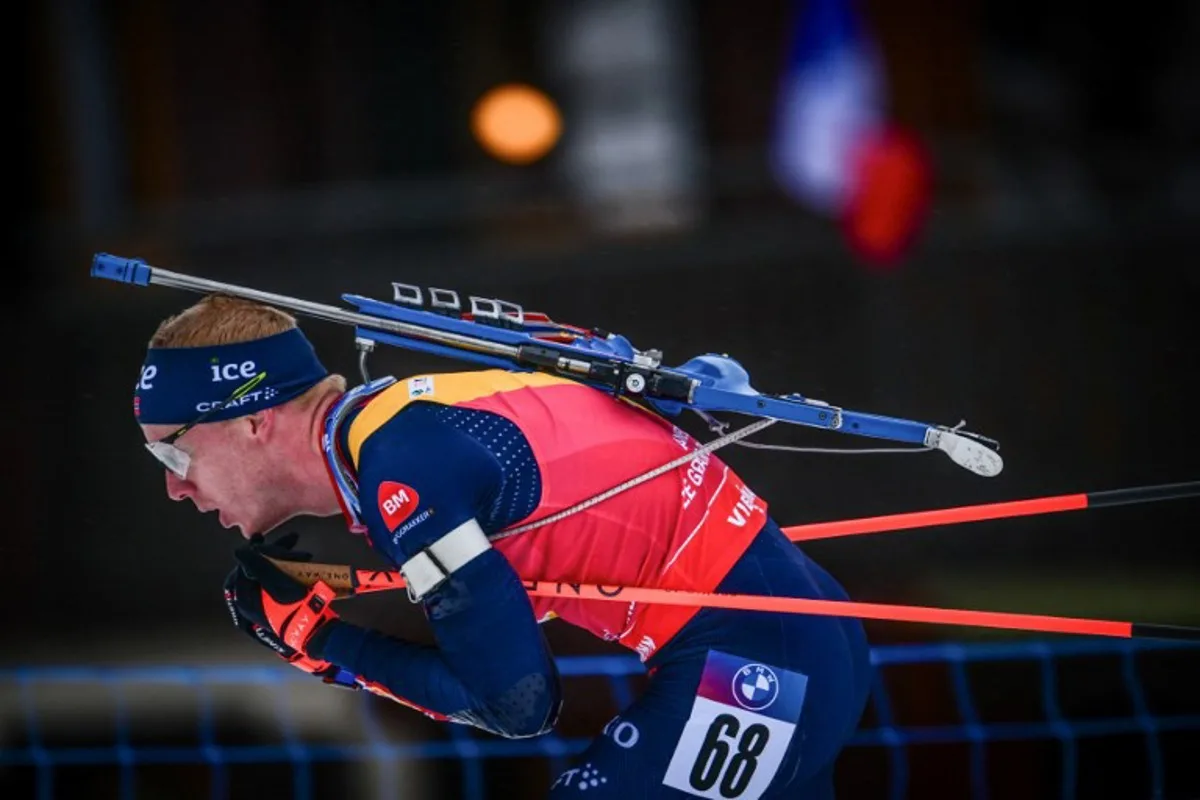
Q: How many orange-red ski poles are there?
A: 2